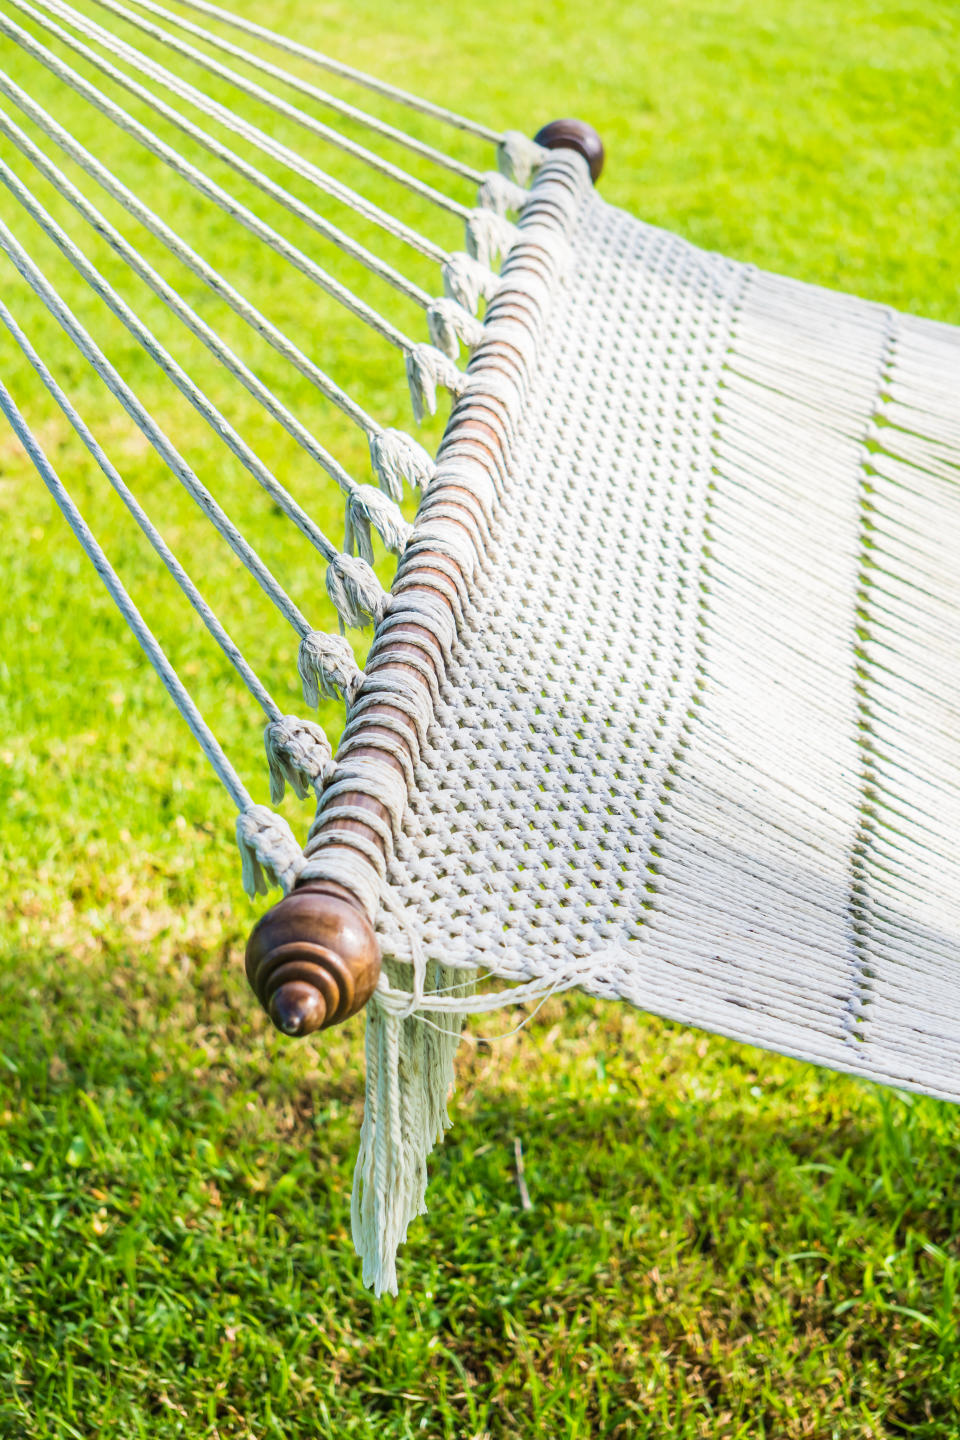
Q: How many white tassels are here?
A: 12